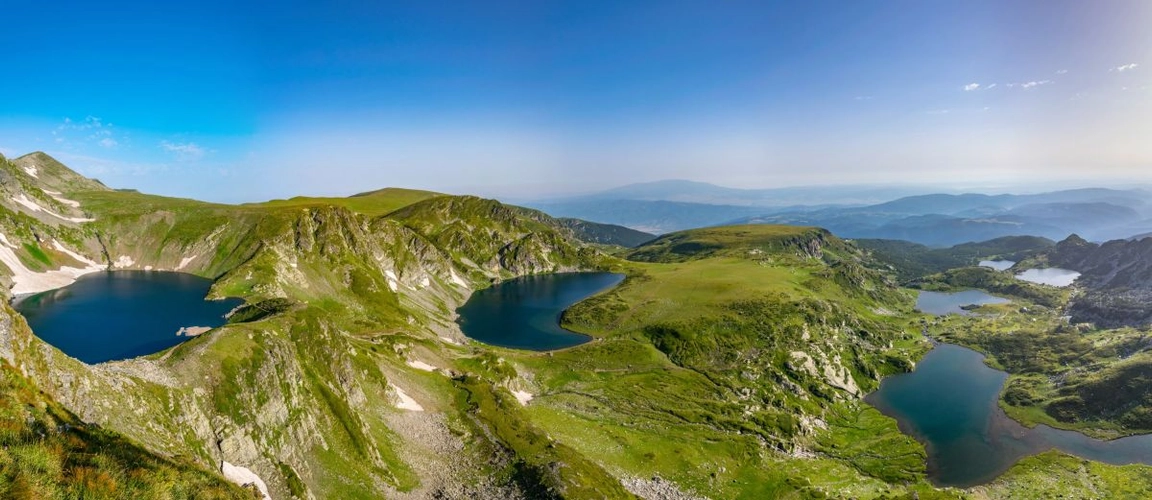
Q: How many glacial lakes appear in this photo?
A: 6